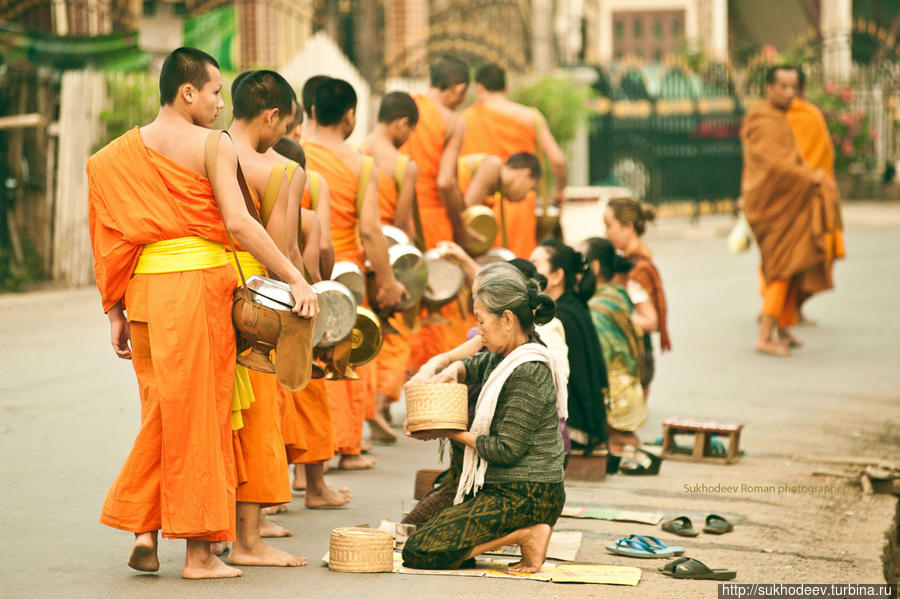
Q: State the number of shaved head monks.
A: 13